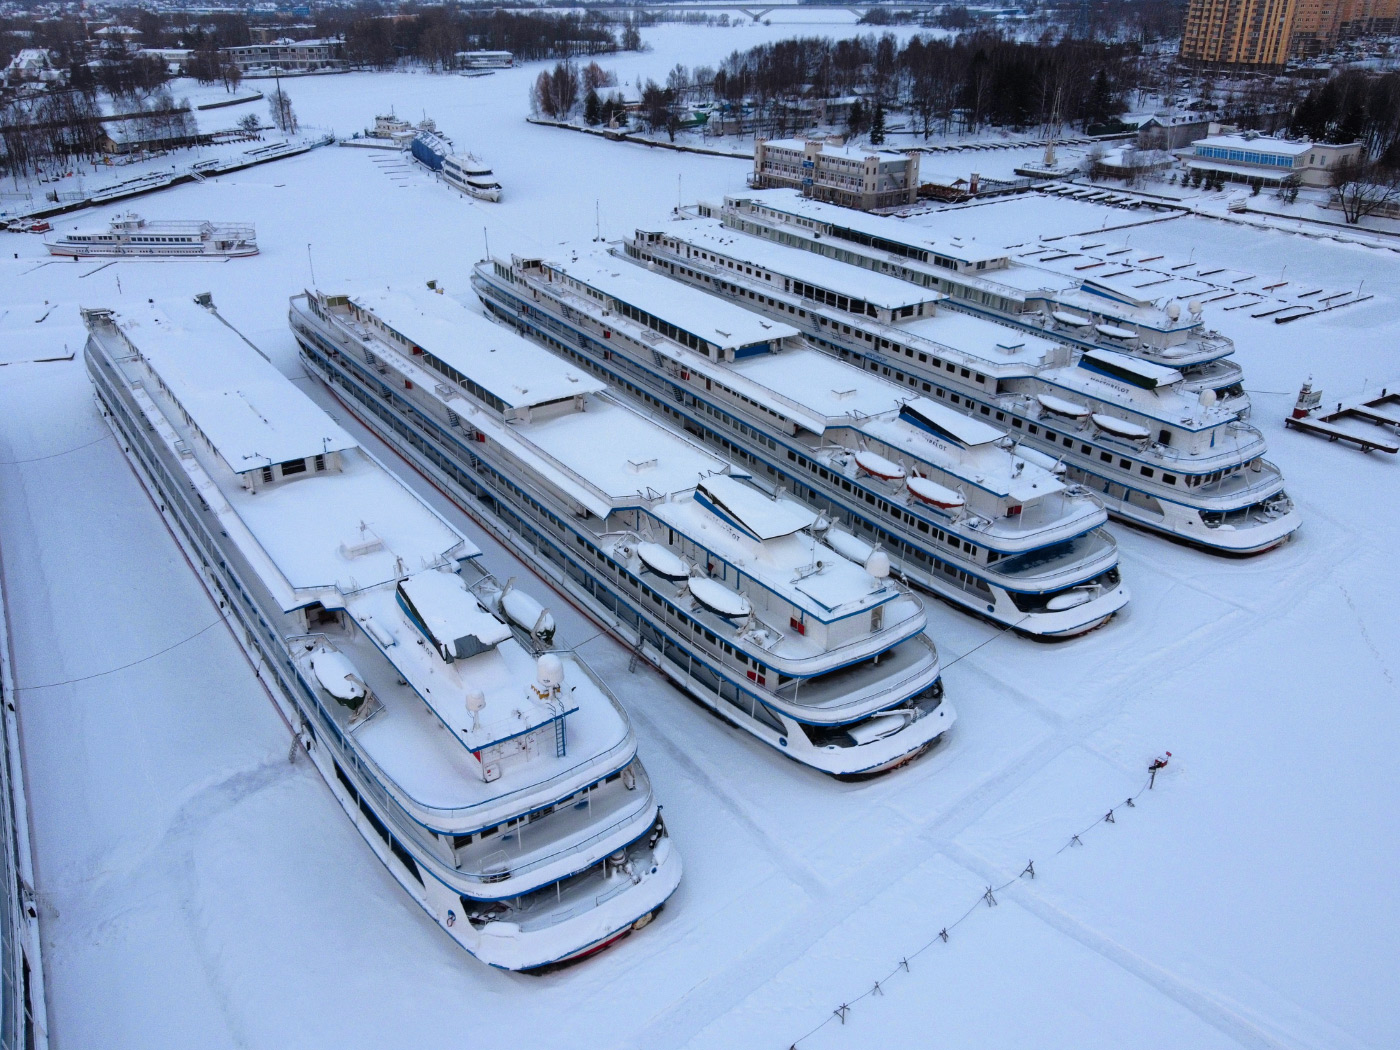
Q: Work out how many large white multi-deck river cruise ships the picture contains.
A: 5